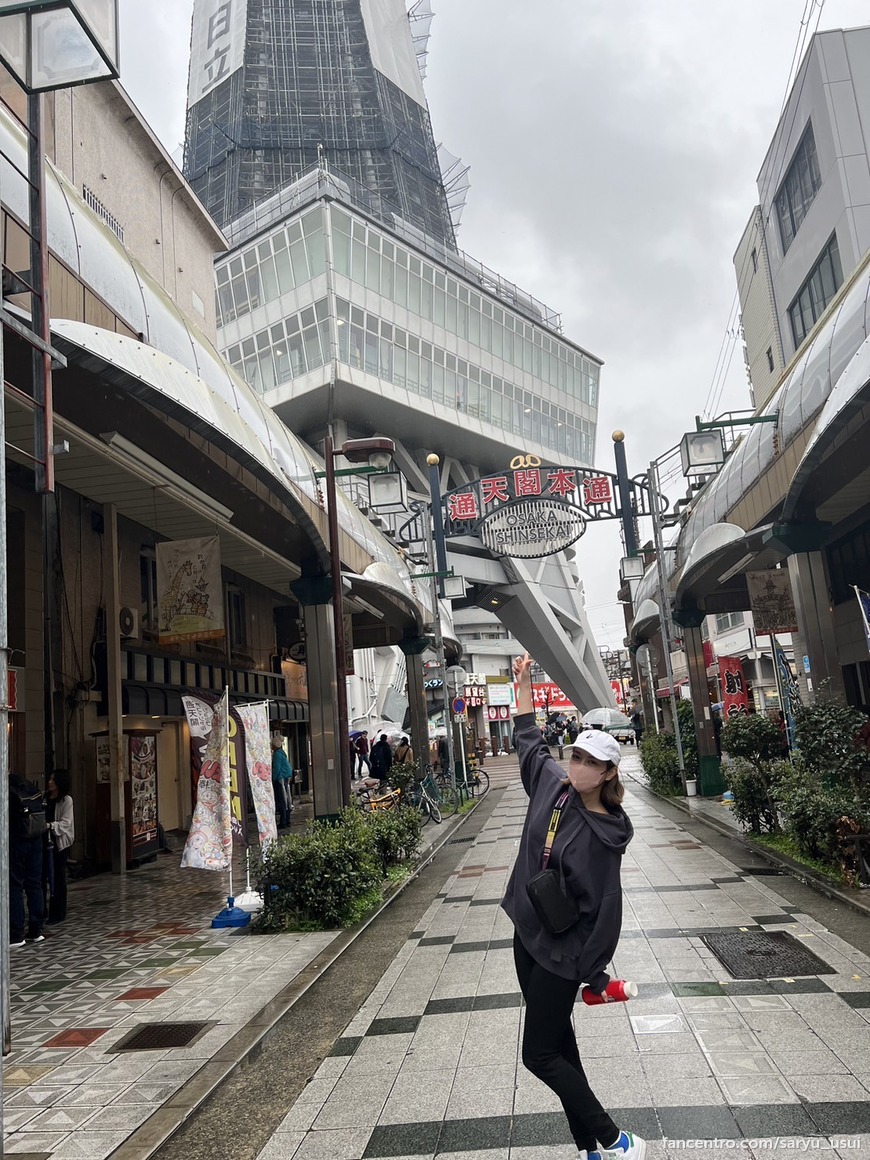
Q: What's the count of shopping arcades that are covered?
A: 2